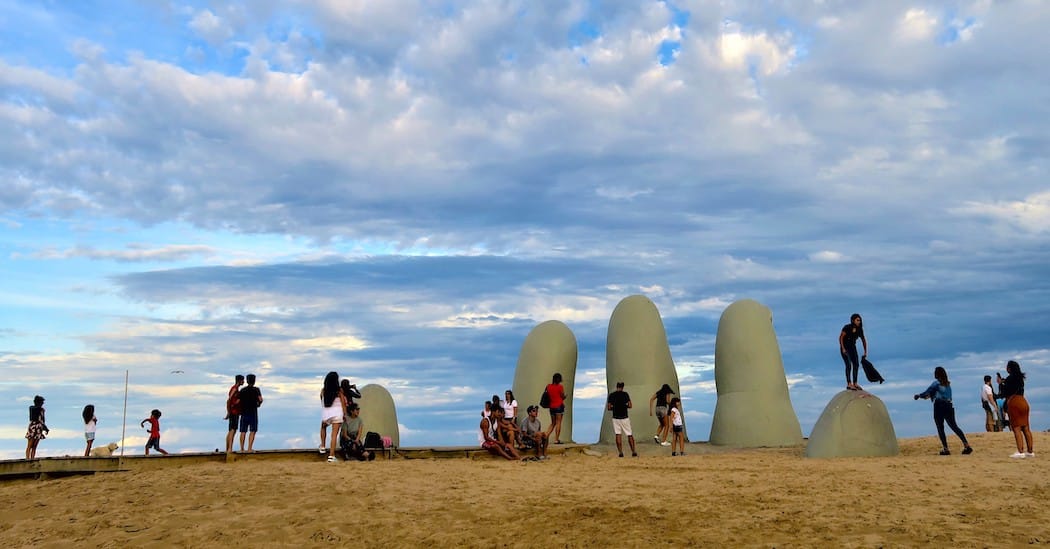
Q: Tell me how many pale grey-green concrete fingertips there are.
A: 5